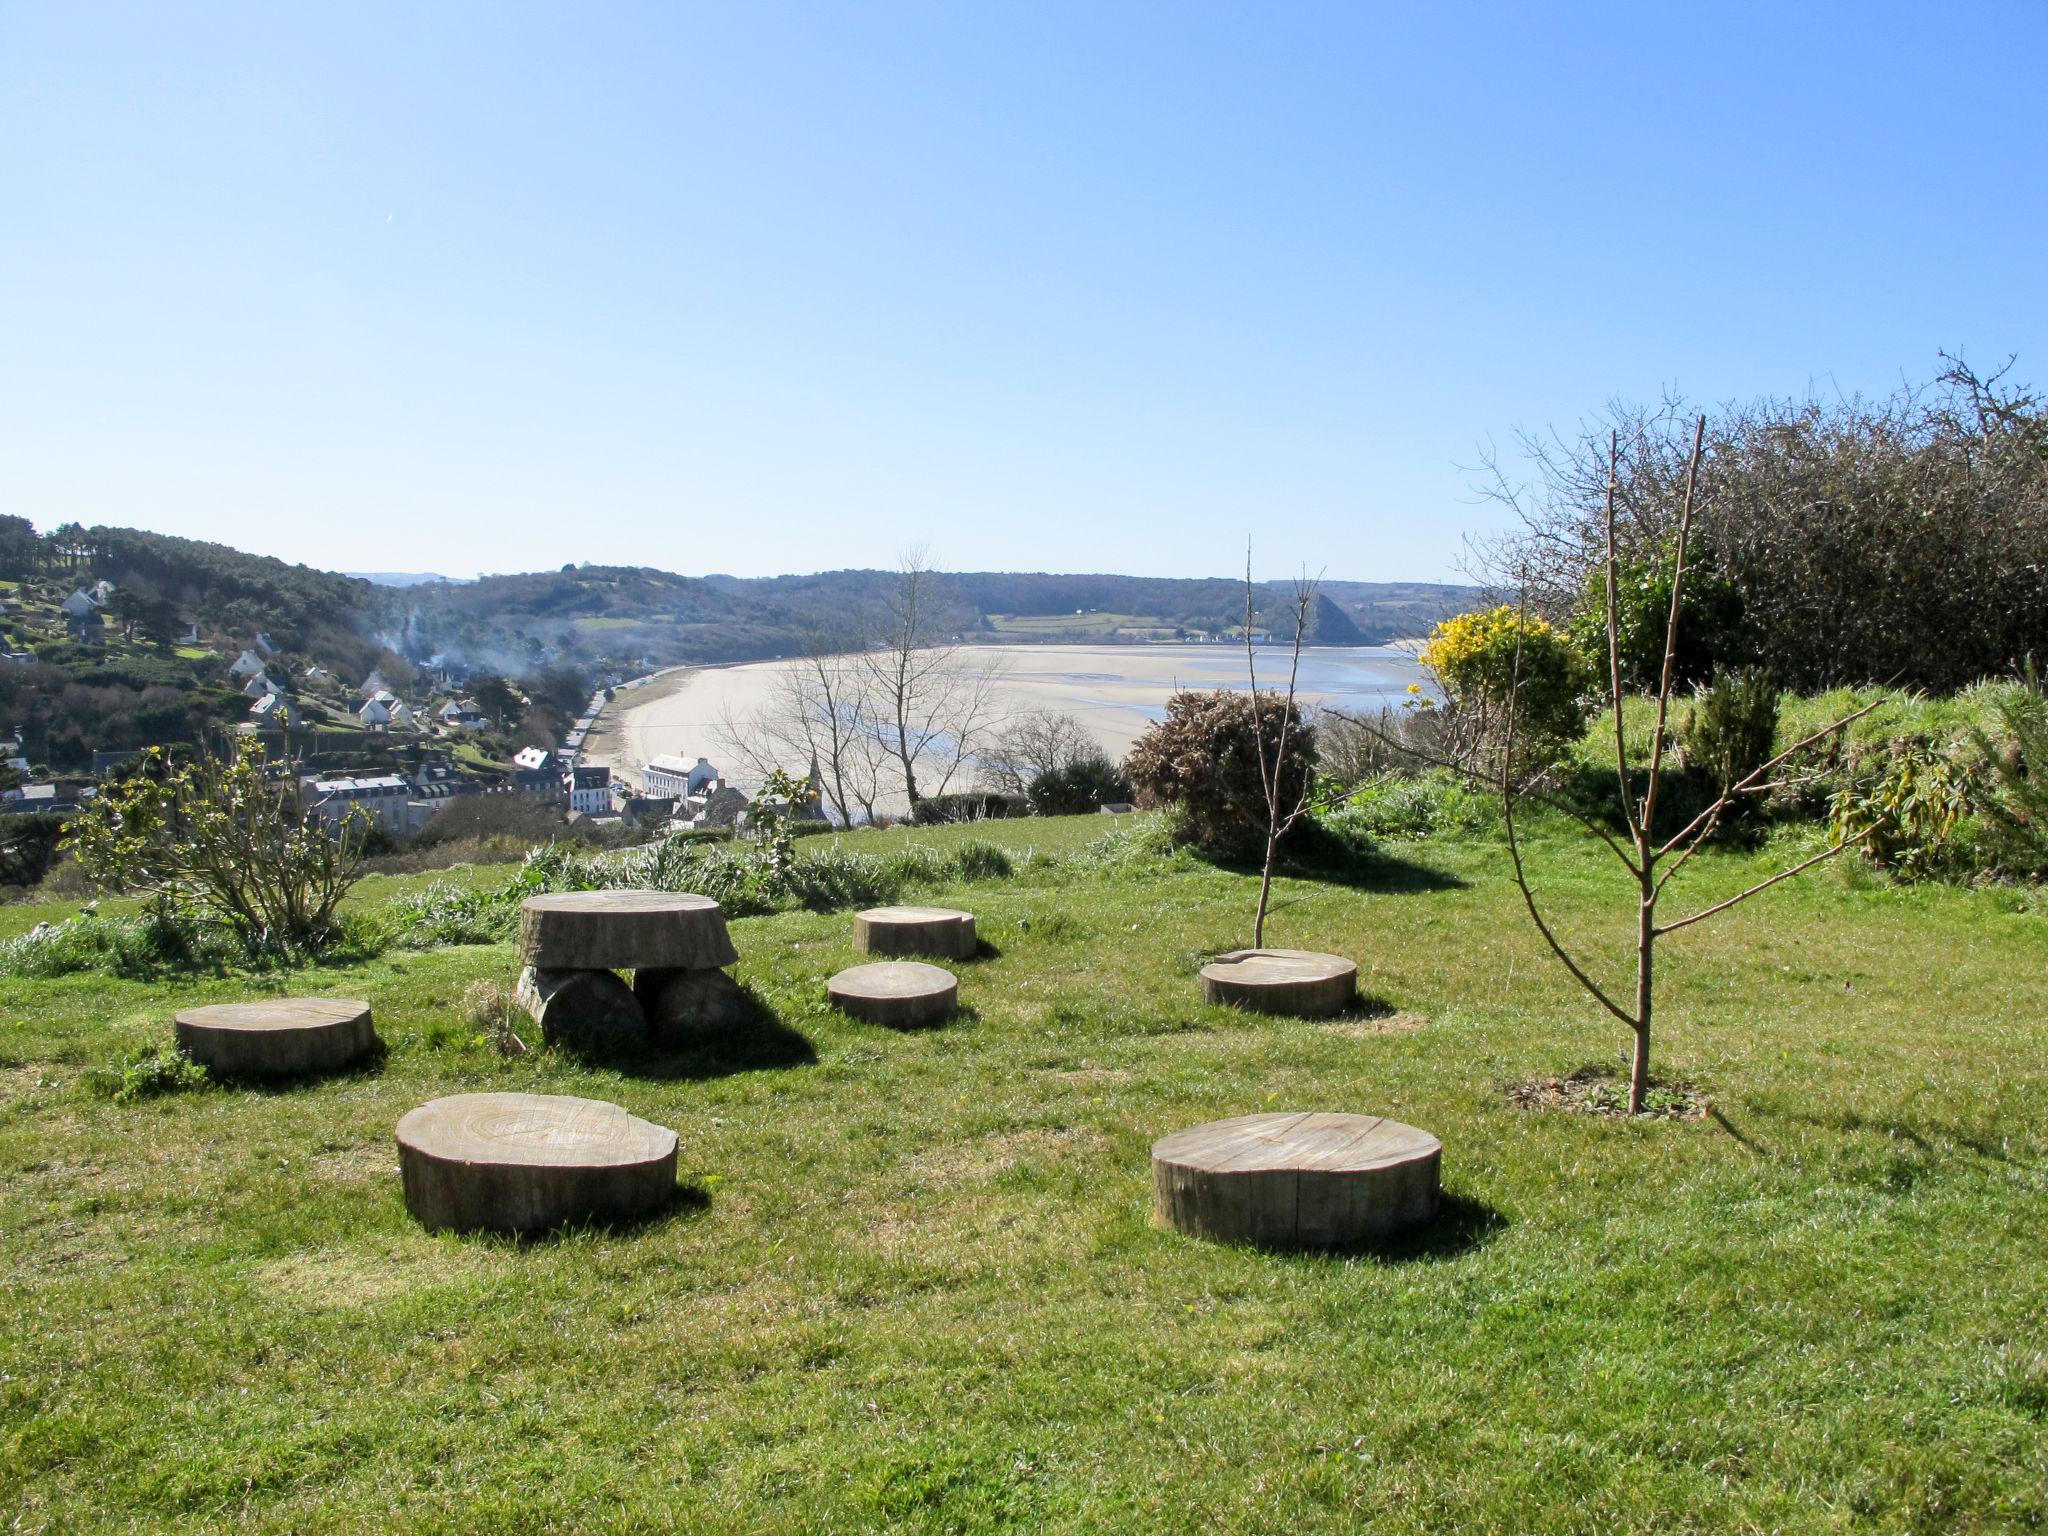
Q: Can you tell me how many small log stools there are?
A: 6